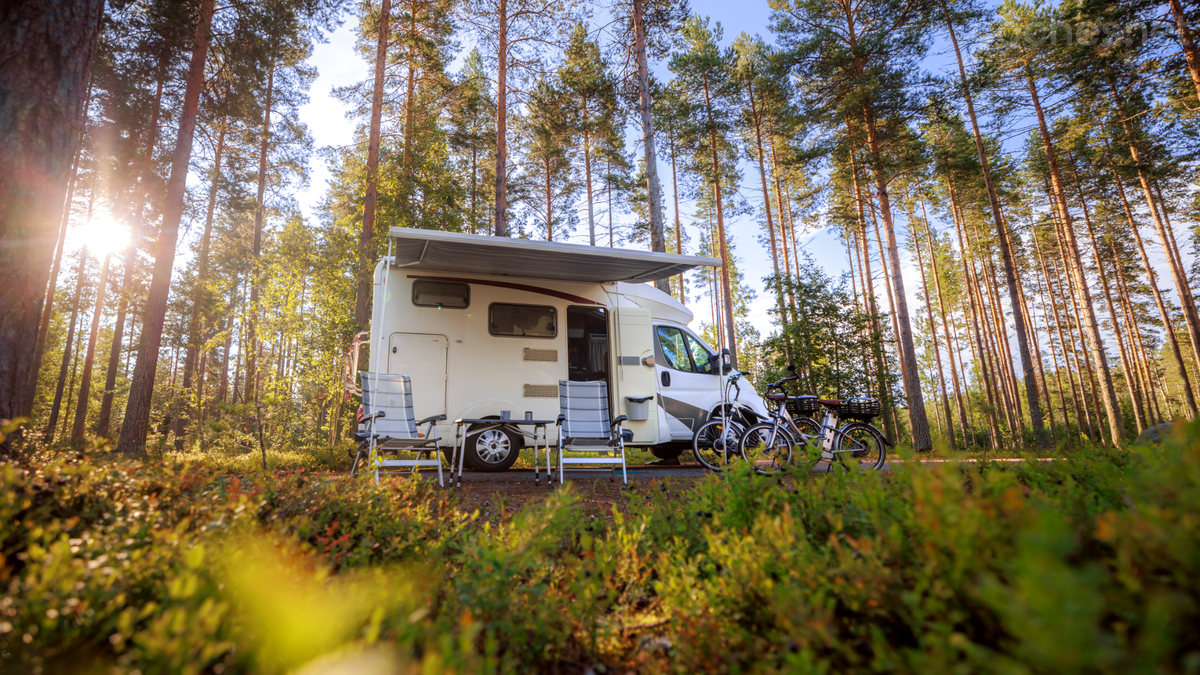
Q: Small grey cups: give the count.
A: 2